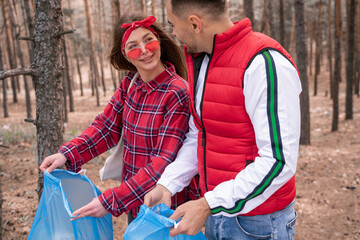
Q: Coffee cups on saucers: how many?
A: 0